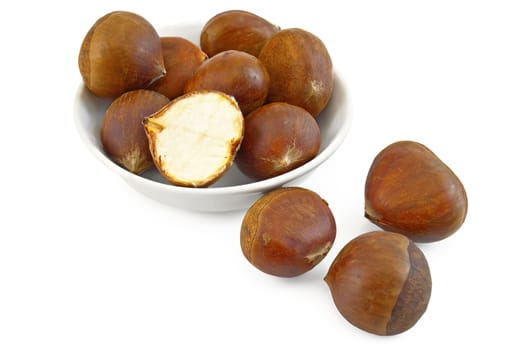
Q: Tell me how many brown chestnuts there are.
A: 10